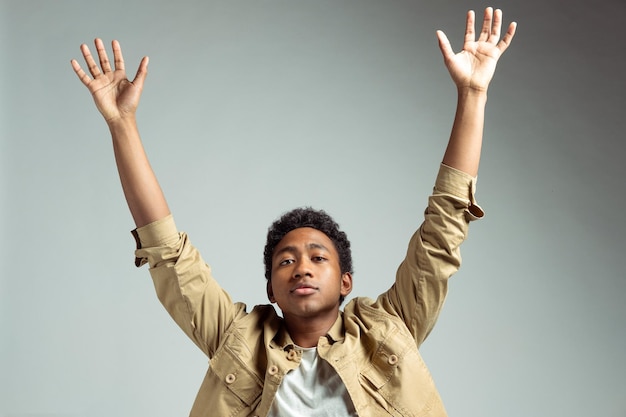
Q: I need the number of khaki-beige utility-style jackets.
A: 1